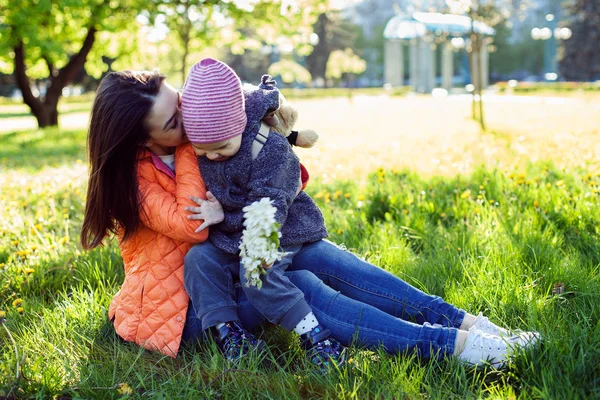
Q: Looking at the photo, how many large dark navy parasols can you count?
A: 0